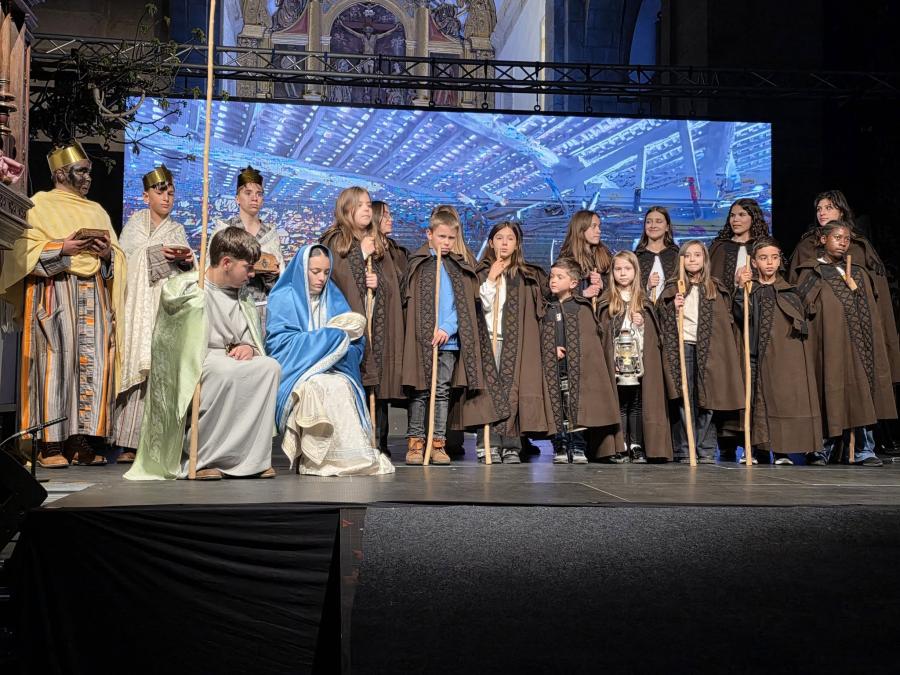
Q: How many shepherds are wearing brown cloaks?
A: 14